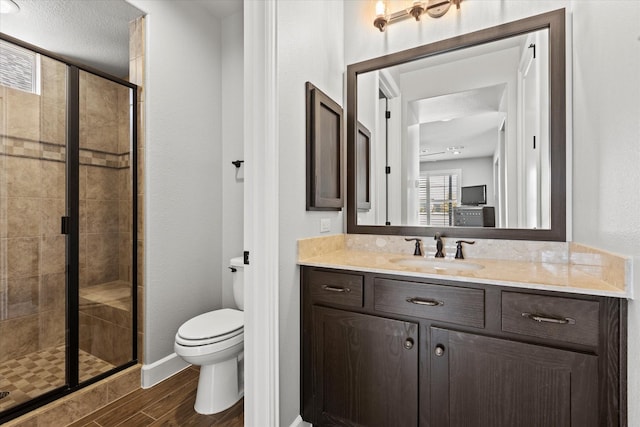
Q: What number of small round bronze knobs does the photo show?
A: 2